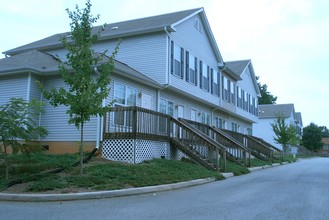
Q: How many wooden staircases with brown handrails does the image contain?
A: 4